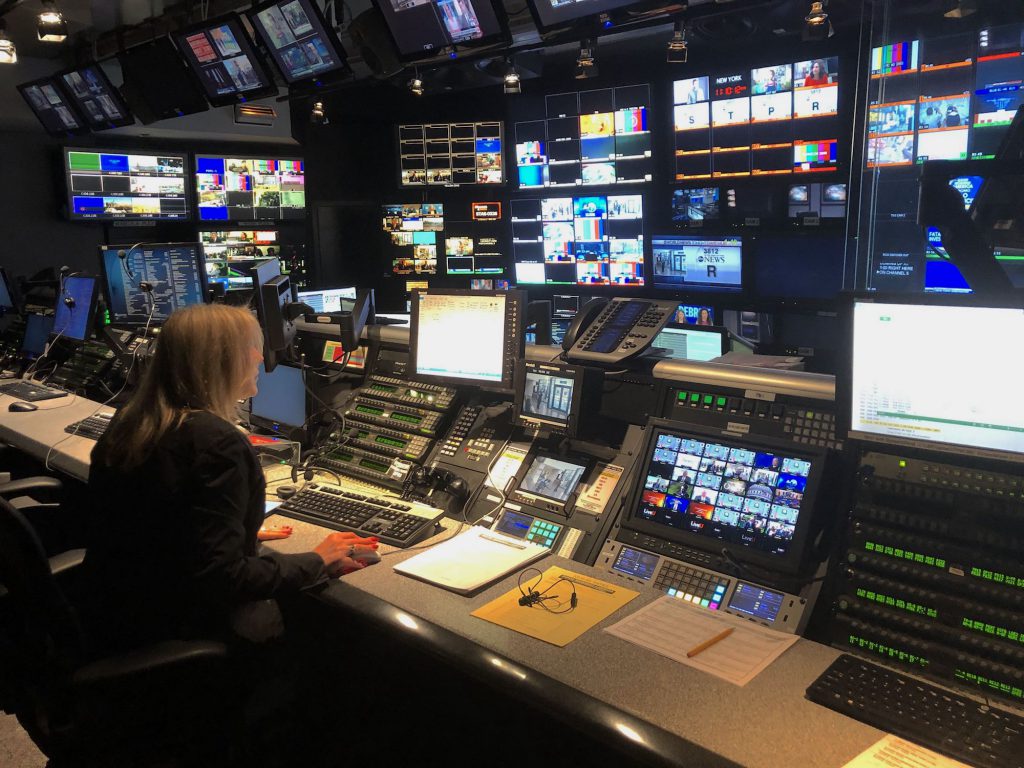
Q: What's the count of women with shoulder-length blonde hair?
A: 1